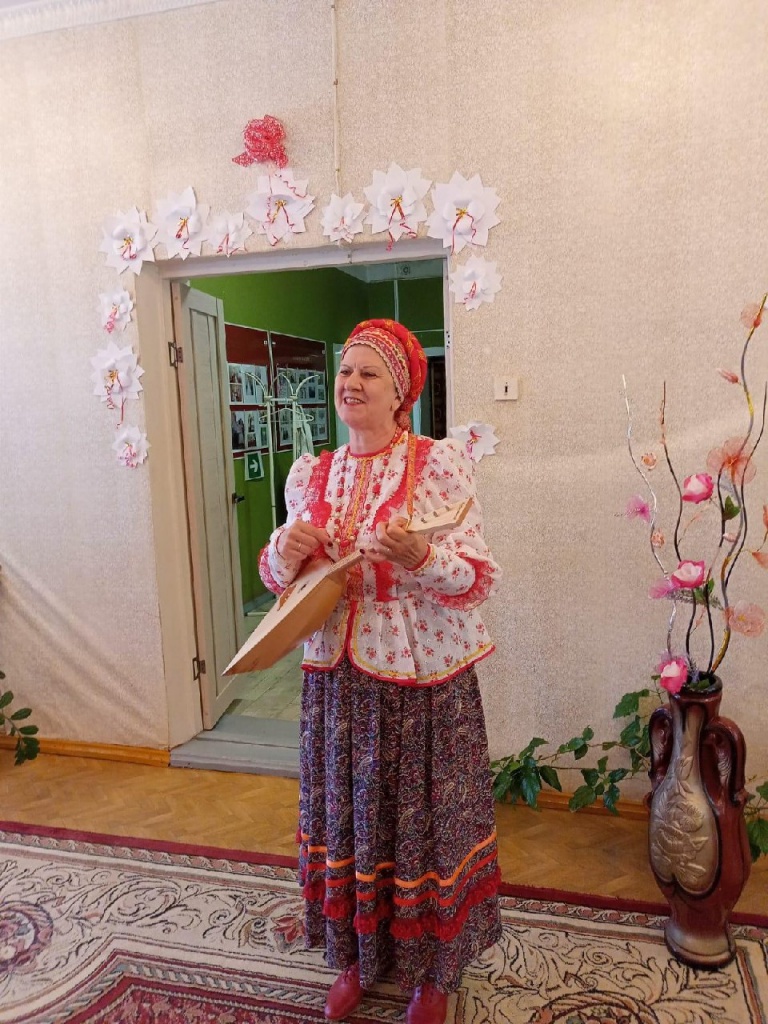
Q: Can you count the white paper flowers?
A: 12